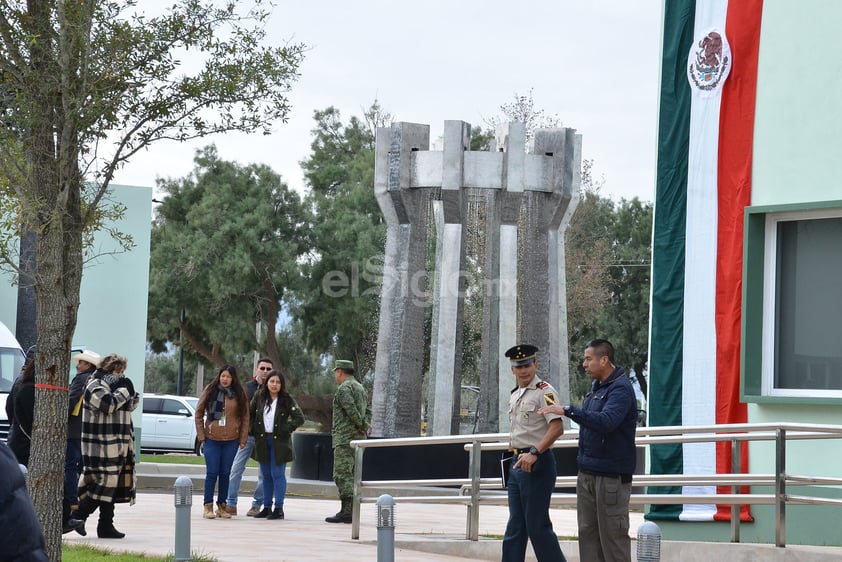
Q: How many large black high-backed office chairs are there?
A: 0